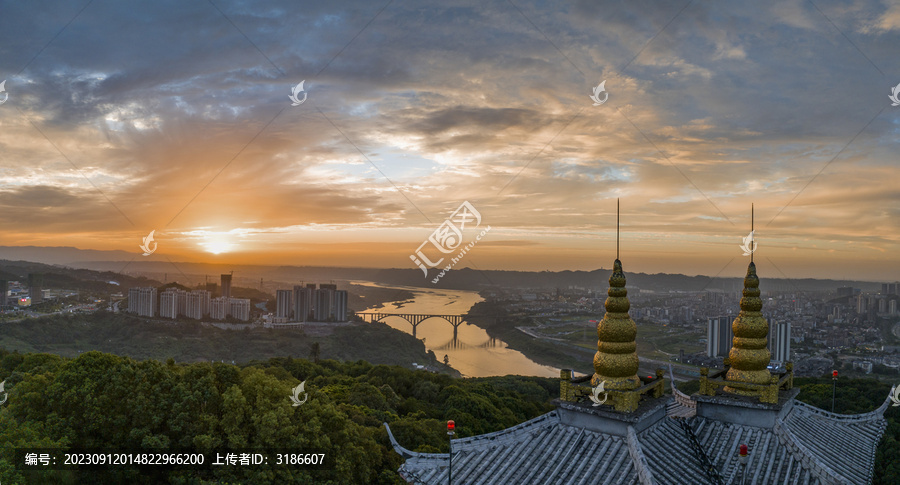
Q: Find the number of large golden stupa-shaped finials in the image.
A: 2